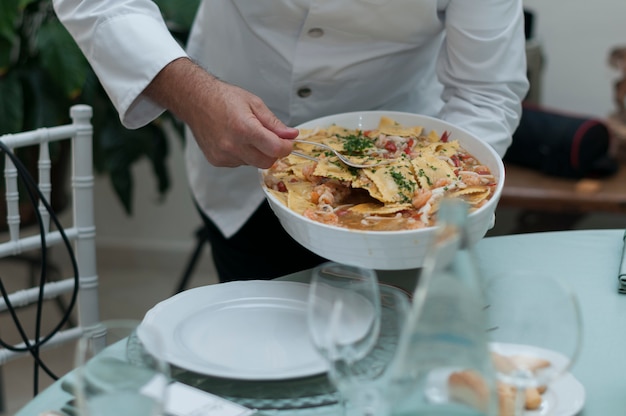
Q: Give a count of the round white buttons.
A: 2